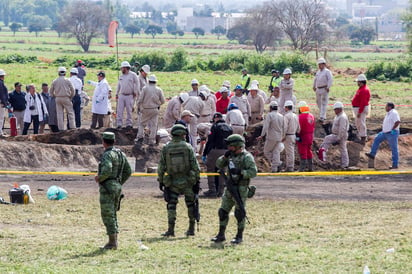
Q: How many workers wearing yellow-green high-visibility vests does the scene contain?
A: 2